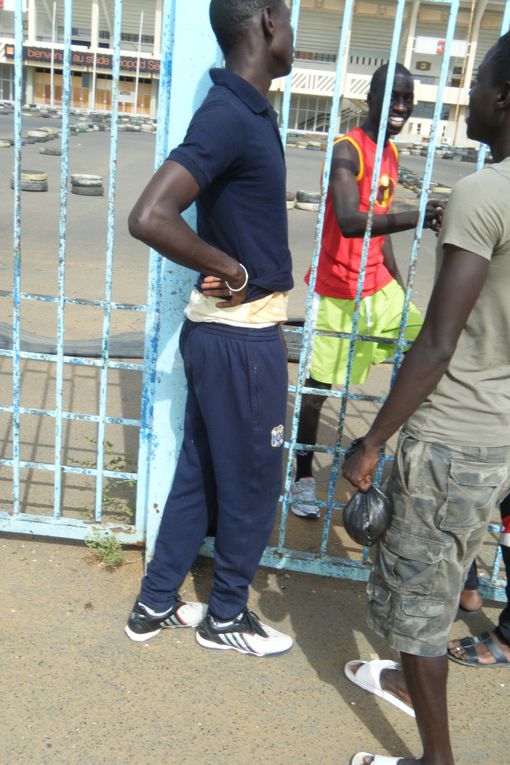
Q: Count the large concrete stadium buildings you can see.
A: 1